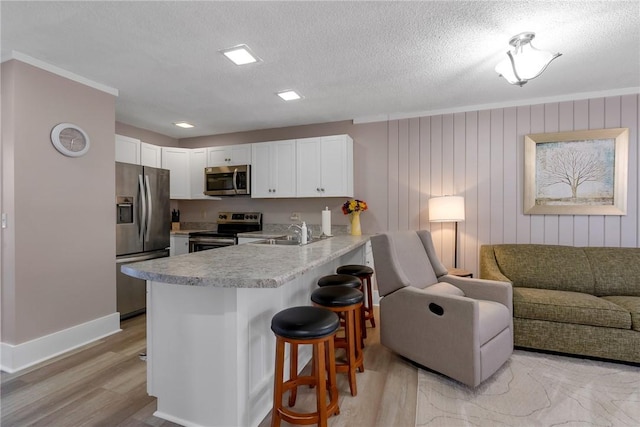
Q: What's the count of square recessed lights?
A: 3